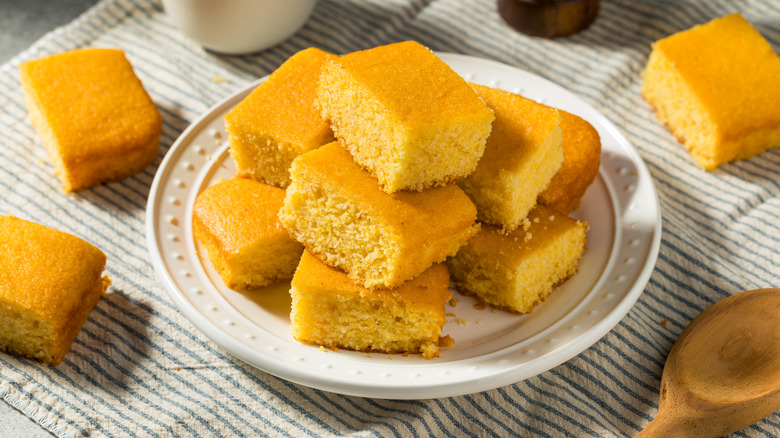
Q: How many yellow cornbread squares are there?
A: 11